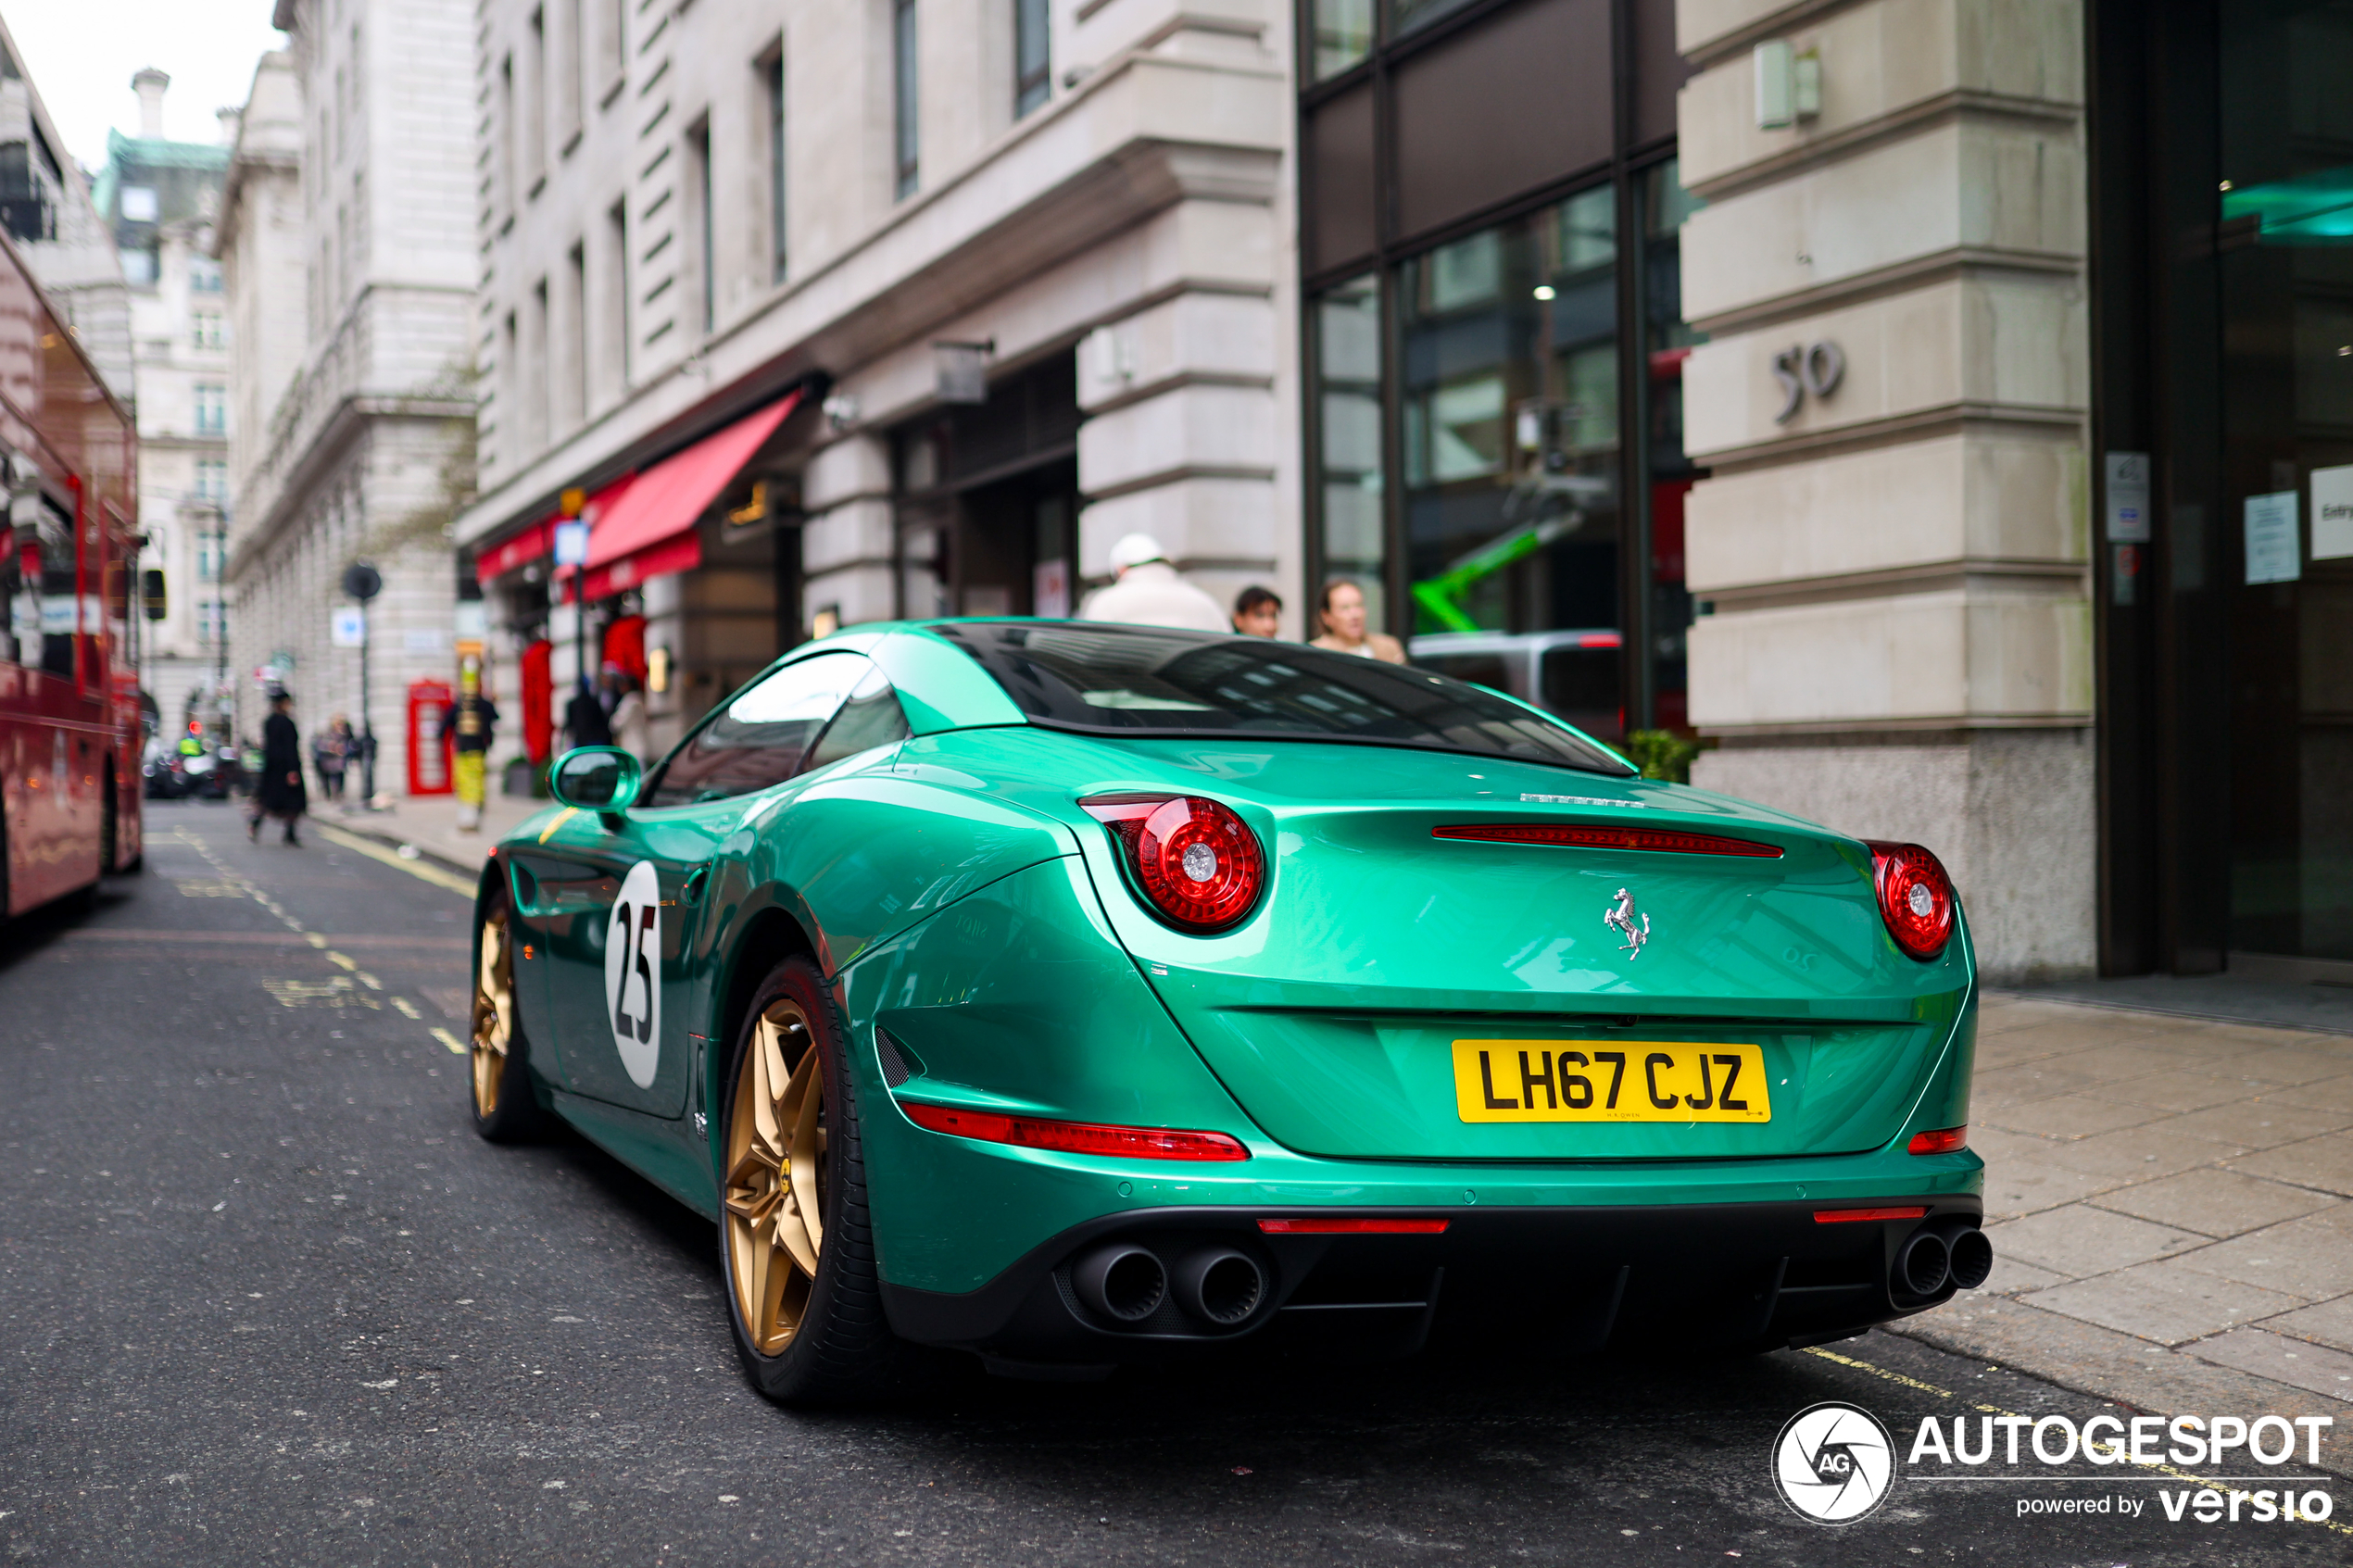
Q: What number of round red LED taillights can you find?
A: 2